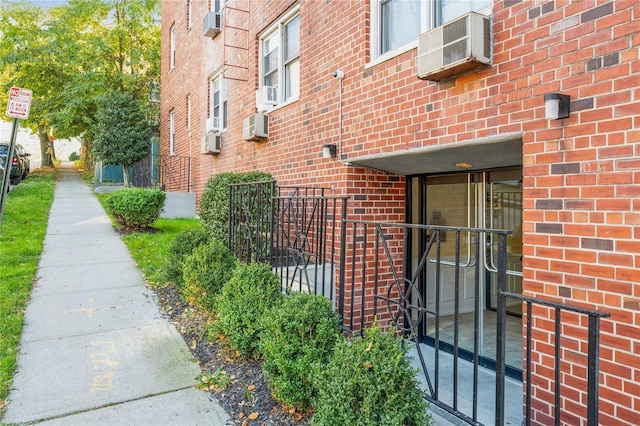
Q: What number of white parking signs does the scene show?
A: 1